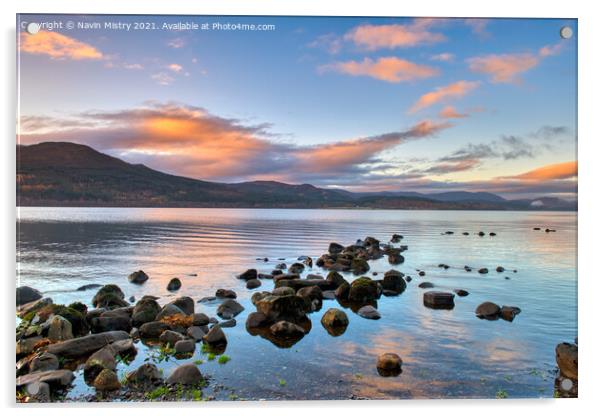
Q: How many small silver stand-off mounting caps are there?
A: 4